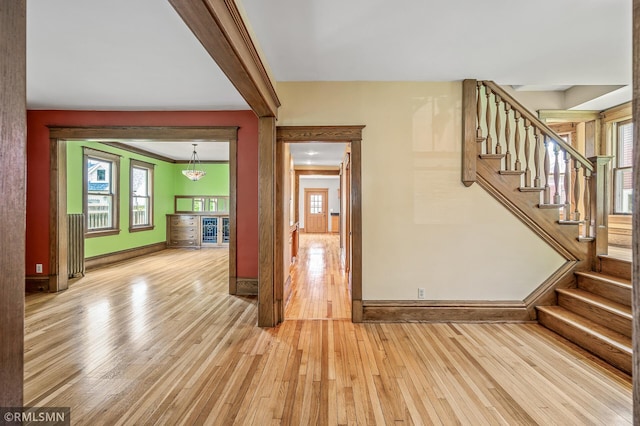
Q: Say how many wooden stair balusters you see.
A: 12